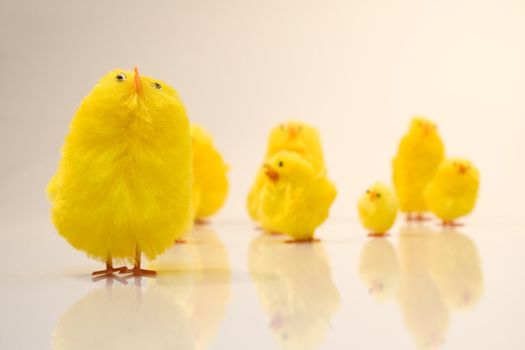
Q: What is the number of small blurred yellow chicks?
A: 6